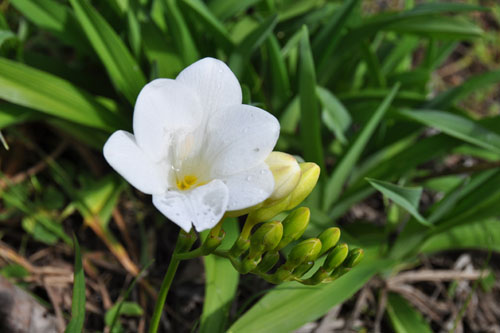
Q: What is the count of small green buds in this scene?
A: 6